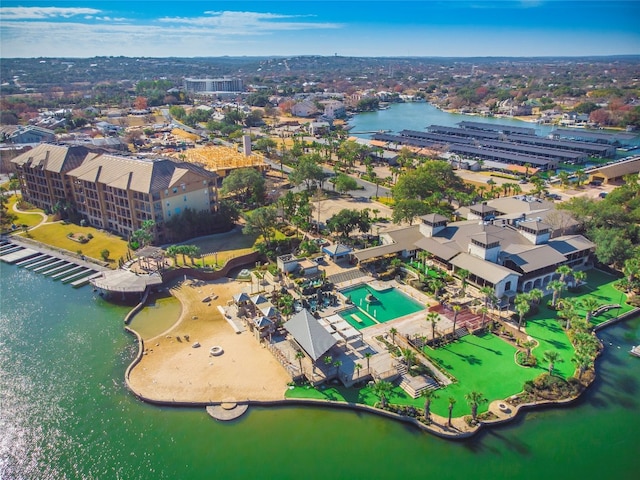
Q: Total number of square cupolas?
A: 4